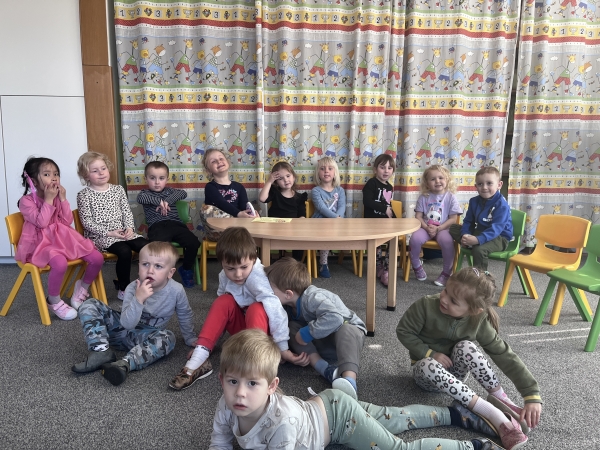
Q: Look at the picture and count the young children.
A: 14